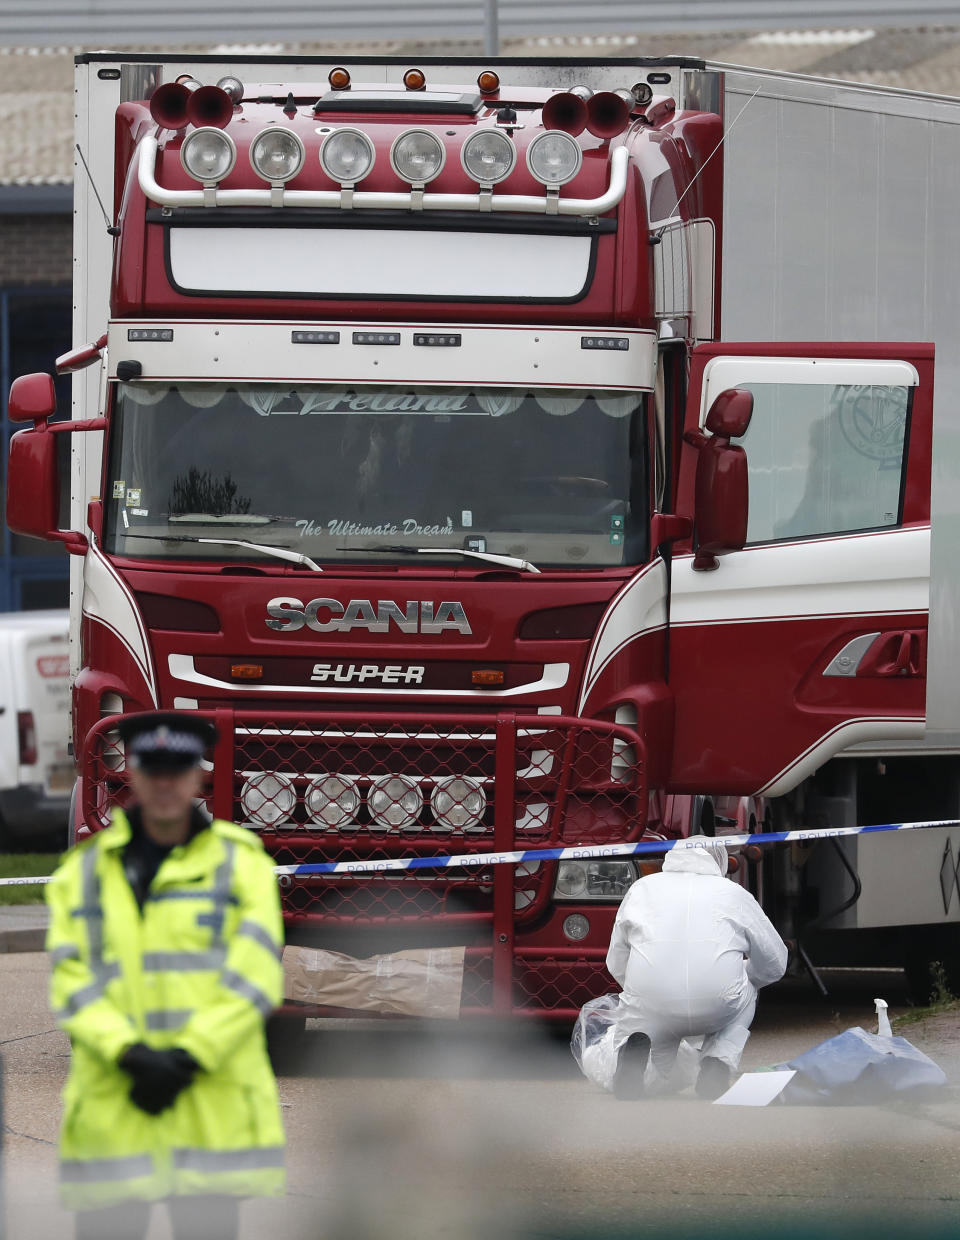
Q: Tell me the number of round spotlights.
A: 10